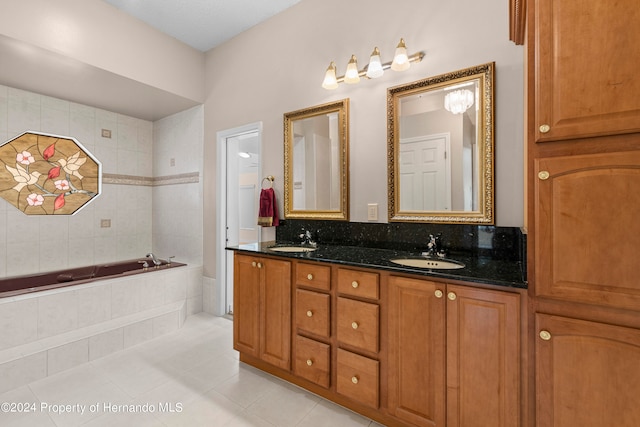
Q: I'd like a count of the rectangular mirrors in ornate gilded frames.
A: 2